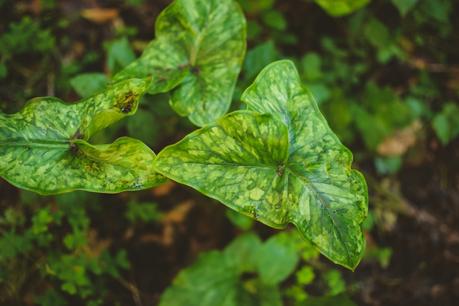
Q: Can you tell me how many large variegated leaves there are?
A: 3